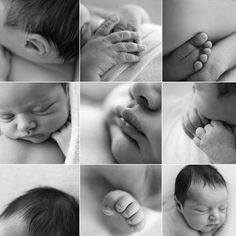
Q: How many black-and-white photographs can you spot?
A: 9